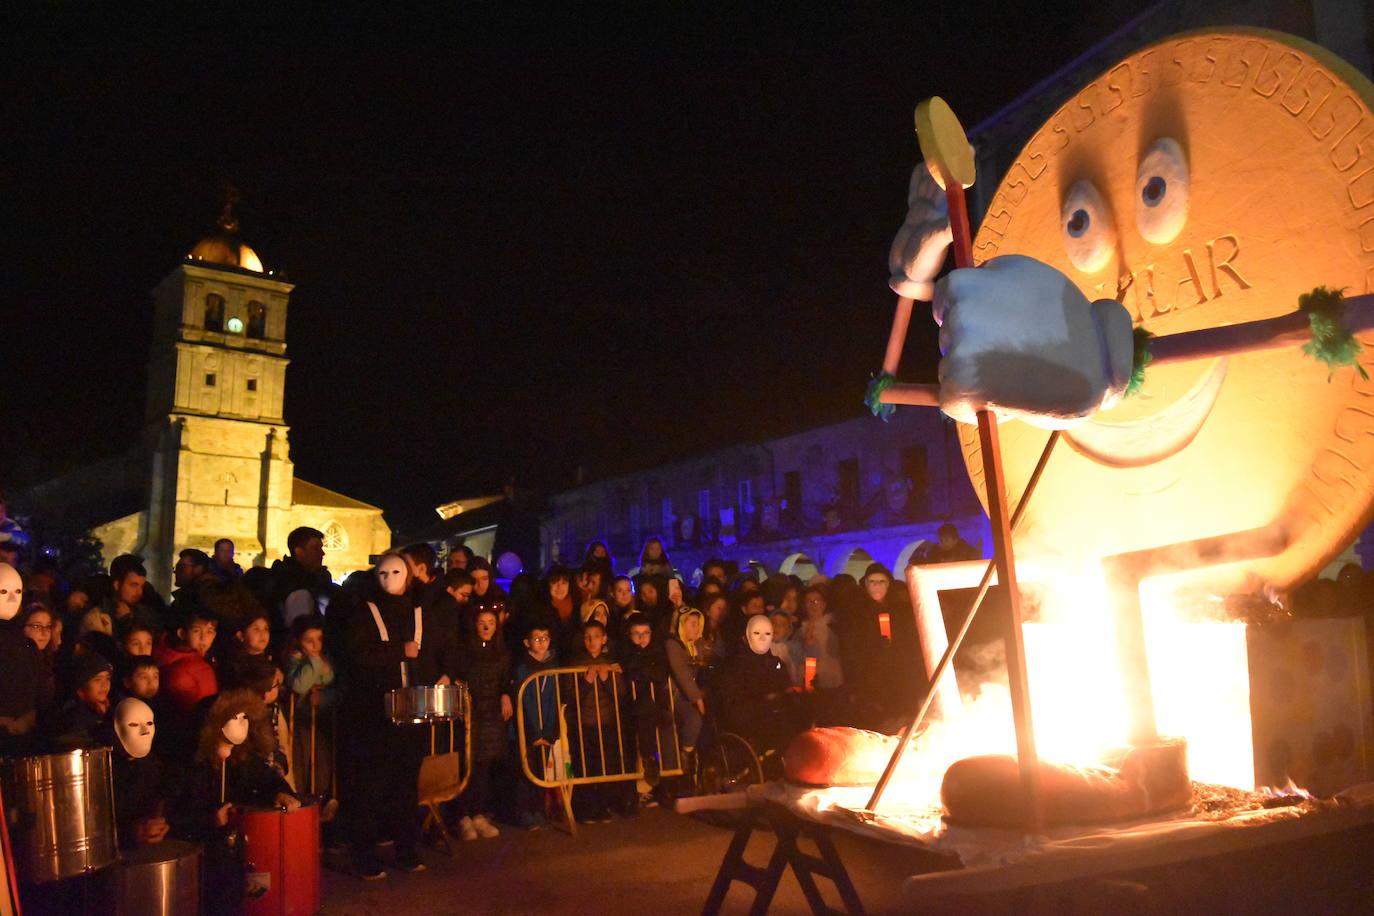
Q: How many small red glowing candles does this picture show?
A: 2